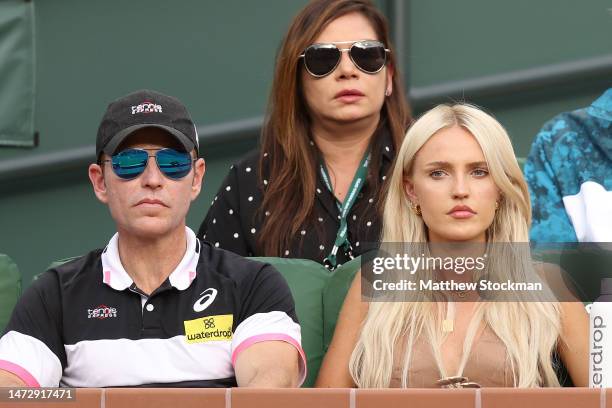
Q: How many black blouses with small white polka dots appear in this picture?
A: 1